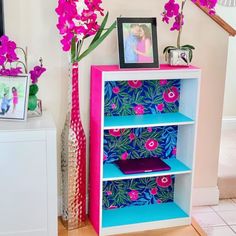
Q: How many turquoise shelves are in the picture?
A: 3